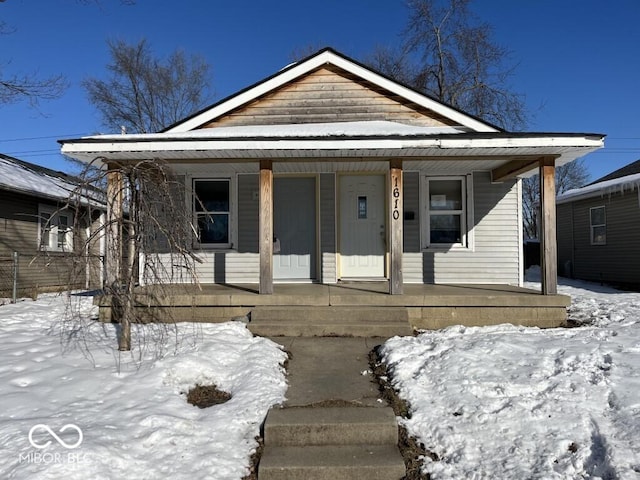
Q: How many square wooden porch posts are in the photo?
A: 4